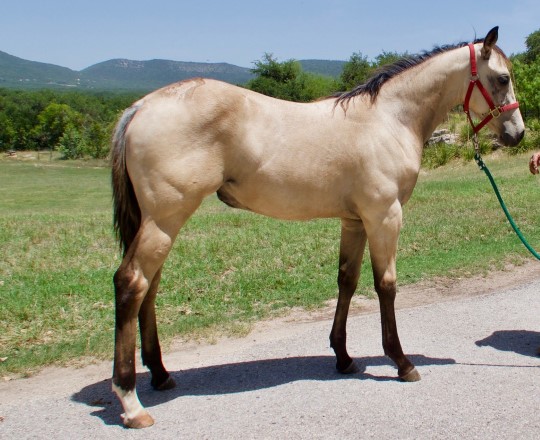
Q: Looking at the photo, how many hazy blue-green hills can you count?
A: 3